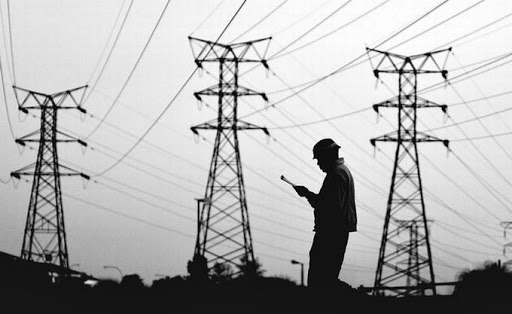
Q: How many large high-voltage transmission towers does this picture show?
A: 3